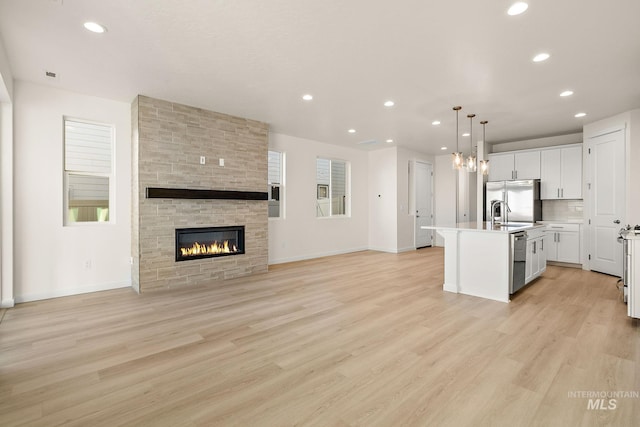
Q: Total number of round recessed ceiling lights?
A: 12